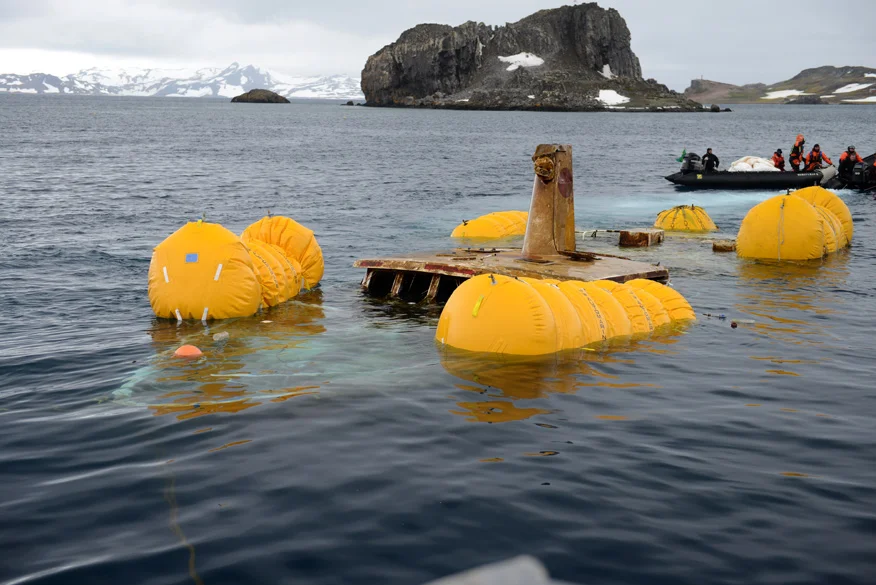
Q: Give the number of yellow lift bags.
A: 5